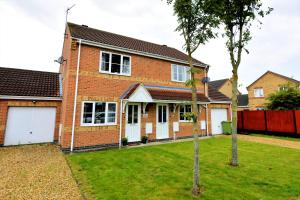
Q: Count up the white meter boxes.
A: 3